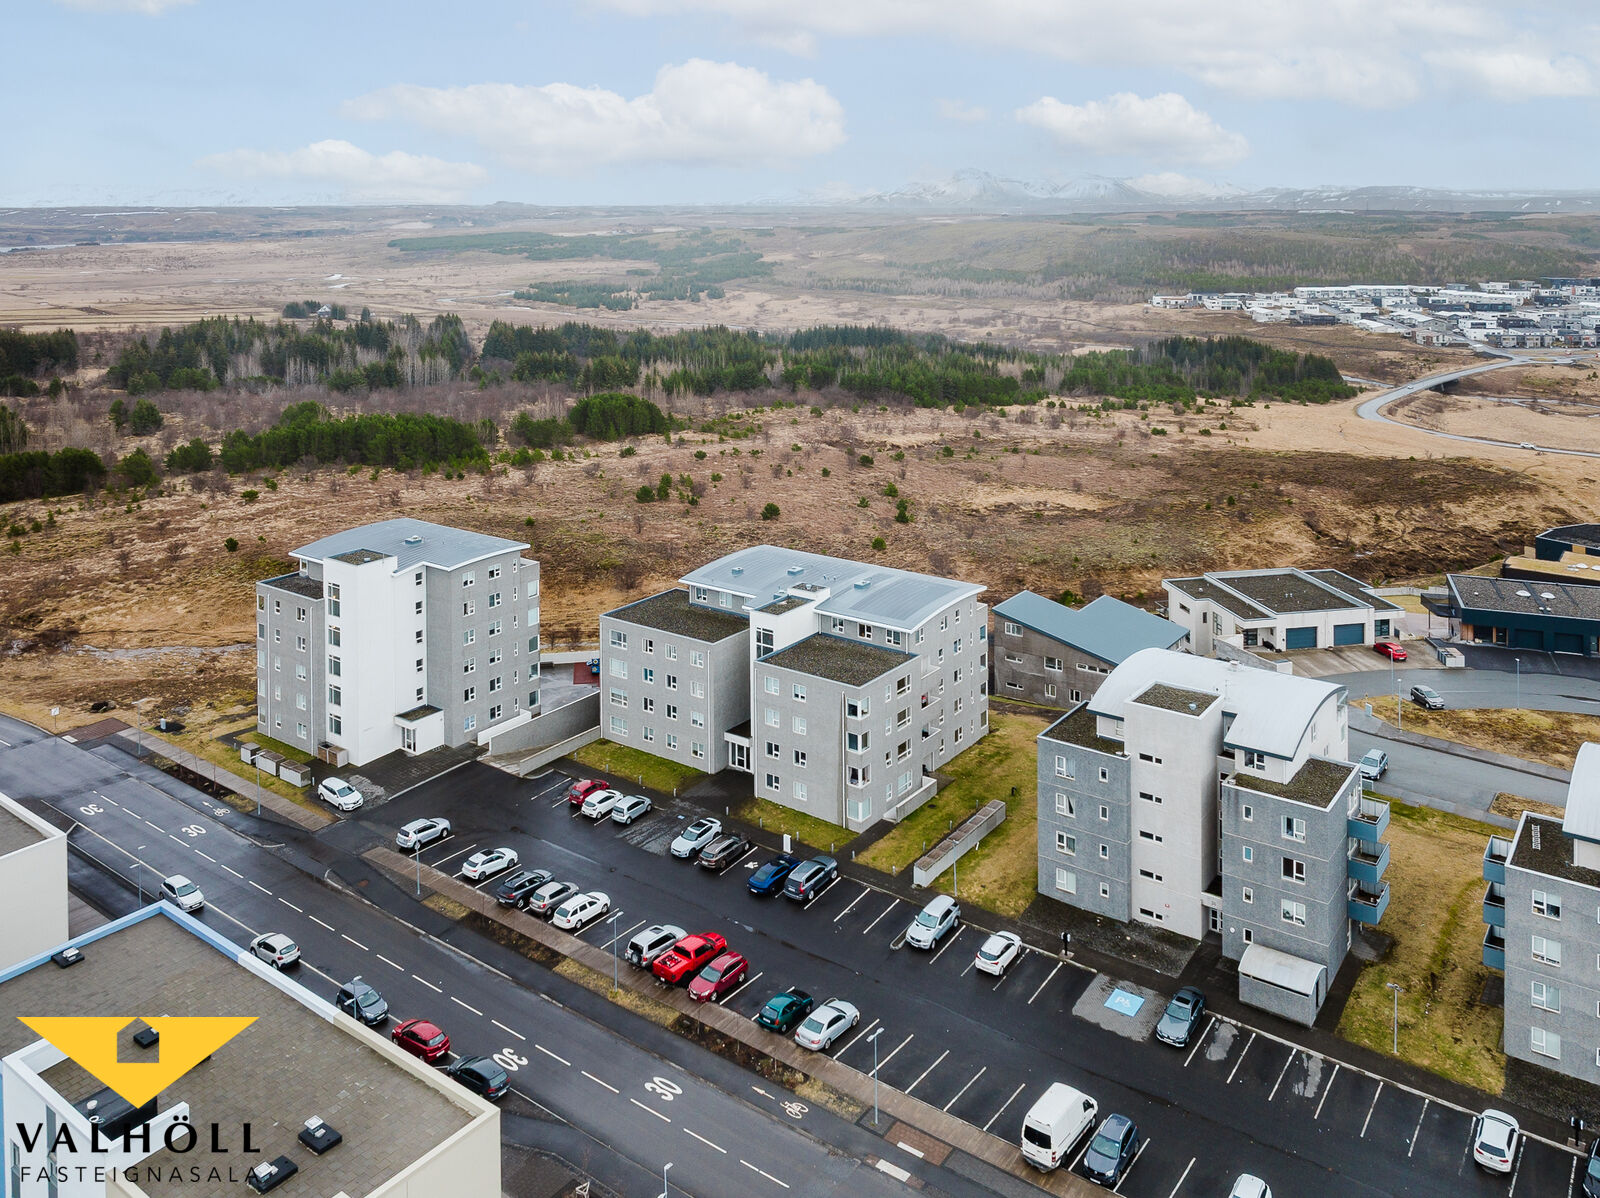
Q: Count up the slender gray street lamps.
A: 13